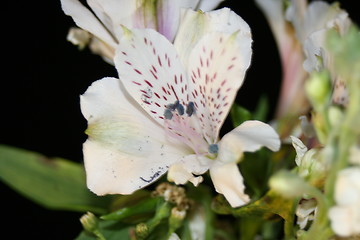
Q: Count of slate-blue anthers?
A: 5